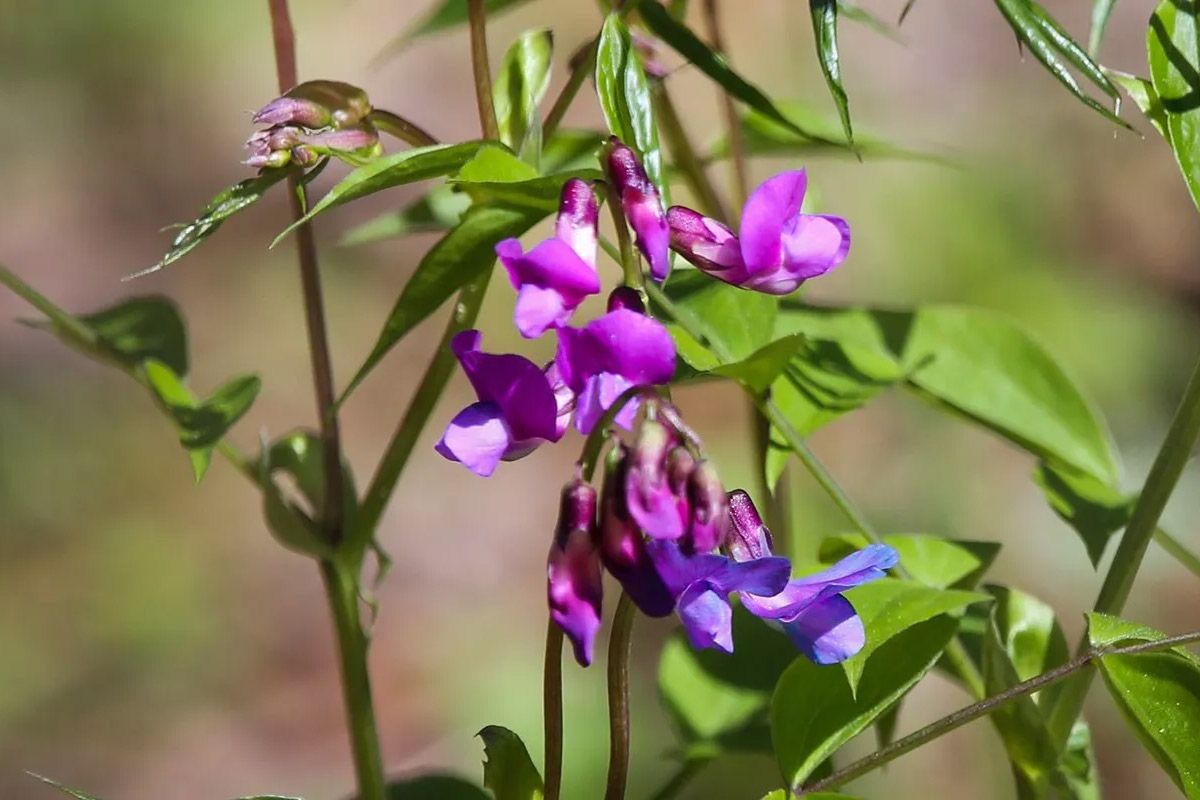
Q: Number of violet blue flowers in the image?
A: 2